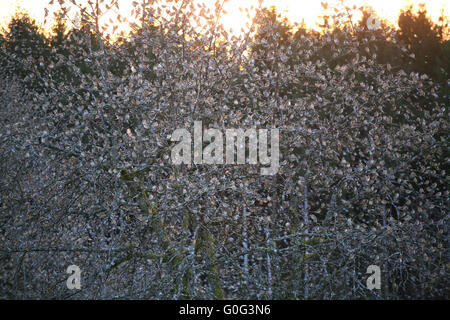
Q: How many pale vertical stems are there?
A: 3